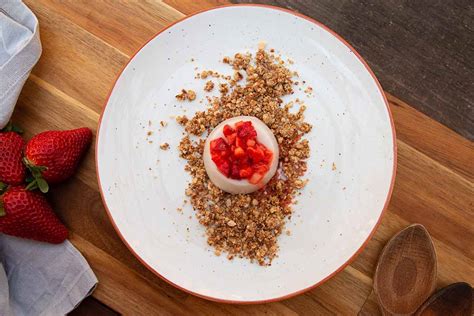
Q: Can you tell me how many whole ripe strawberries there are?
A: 3